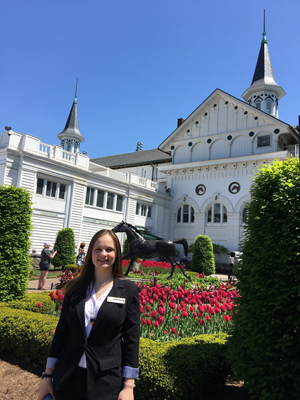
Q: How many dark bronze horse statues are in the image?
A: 1